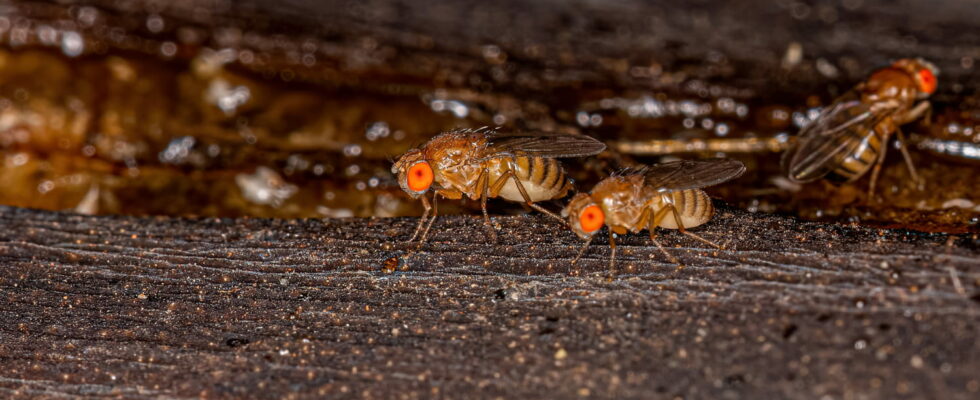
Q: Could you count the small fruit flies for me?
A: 3